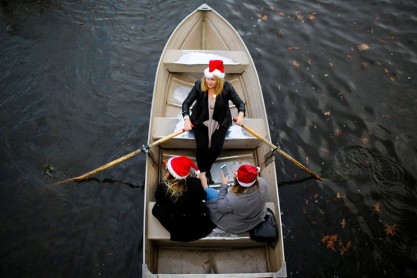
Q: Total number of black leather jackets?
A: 1